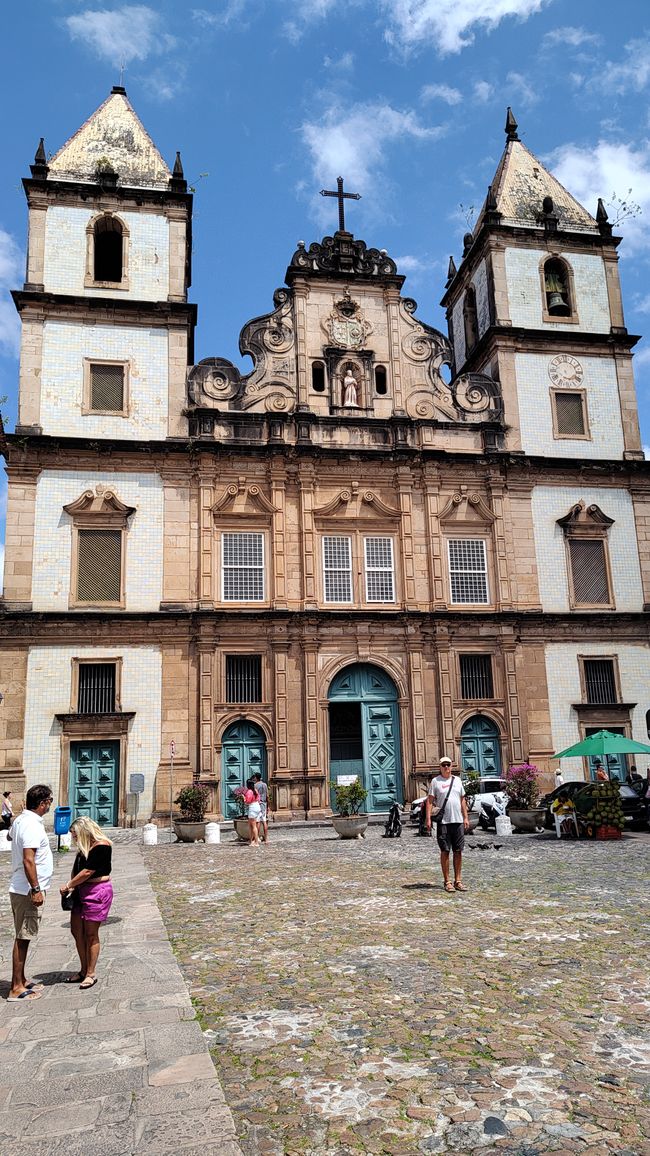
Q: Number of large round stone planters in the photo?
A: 5